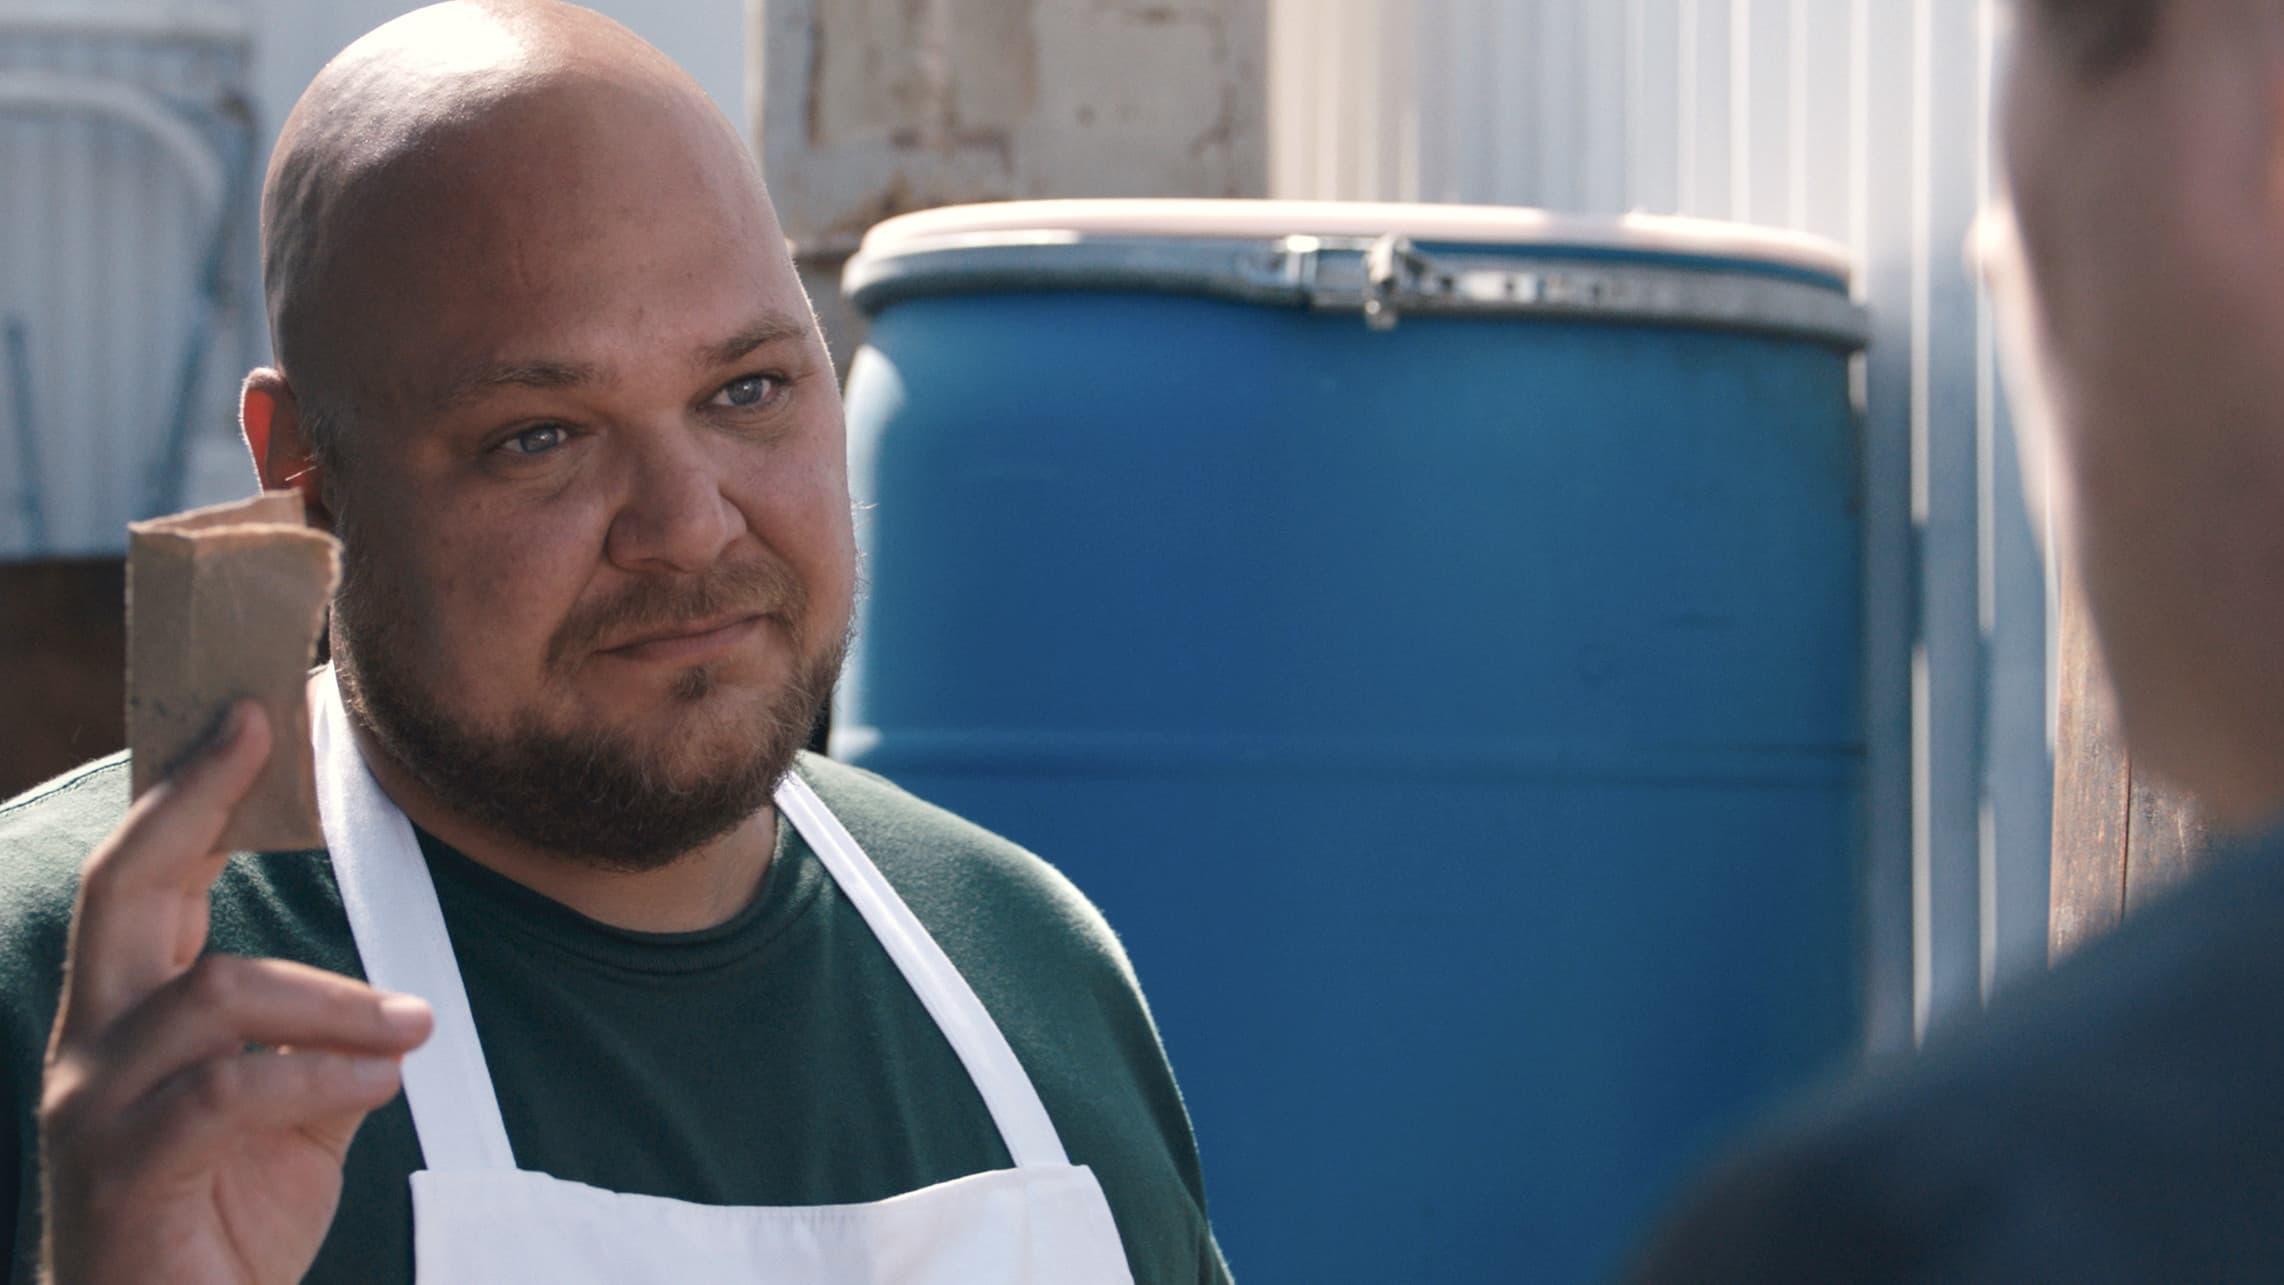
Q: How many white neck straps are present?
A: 2